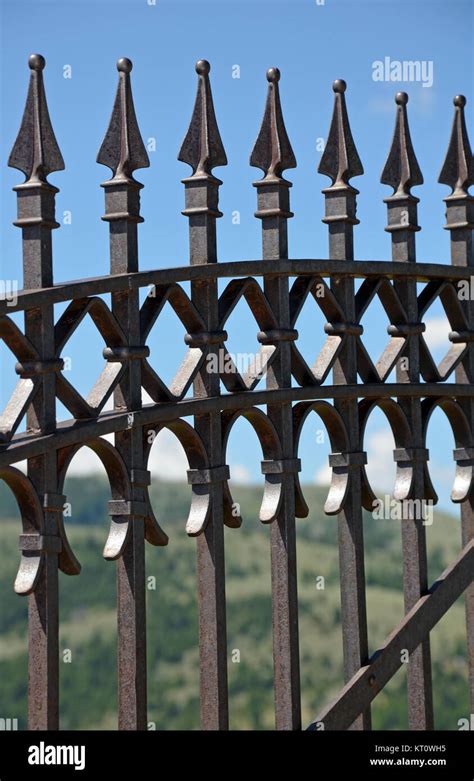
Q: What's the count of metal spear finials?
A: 7